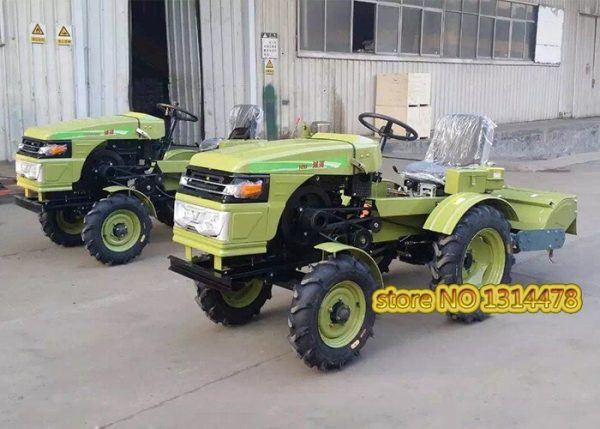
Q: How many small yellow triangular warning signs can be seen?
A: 3